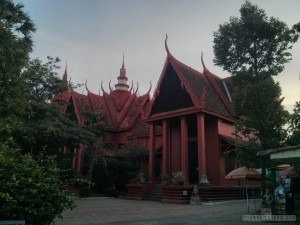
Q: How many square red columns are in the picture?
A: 4